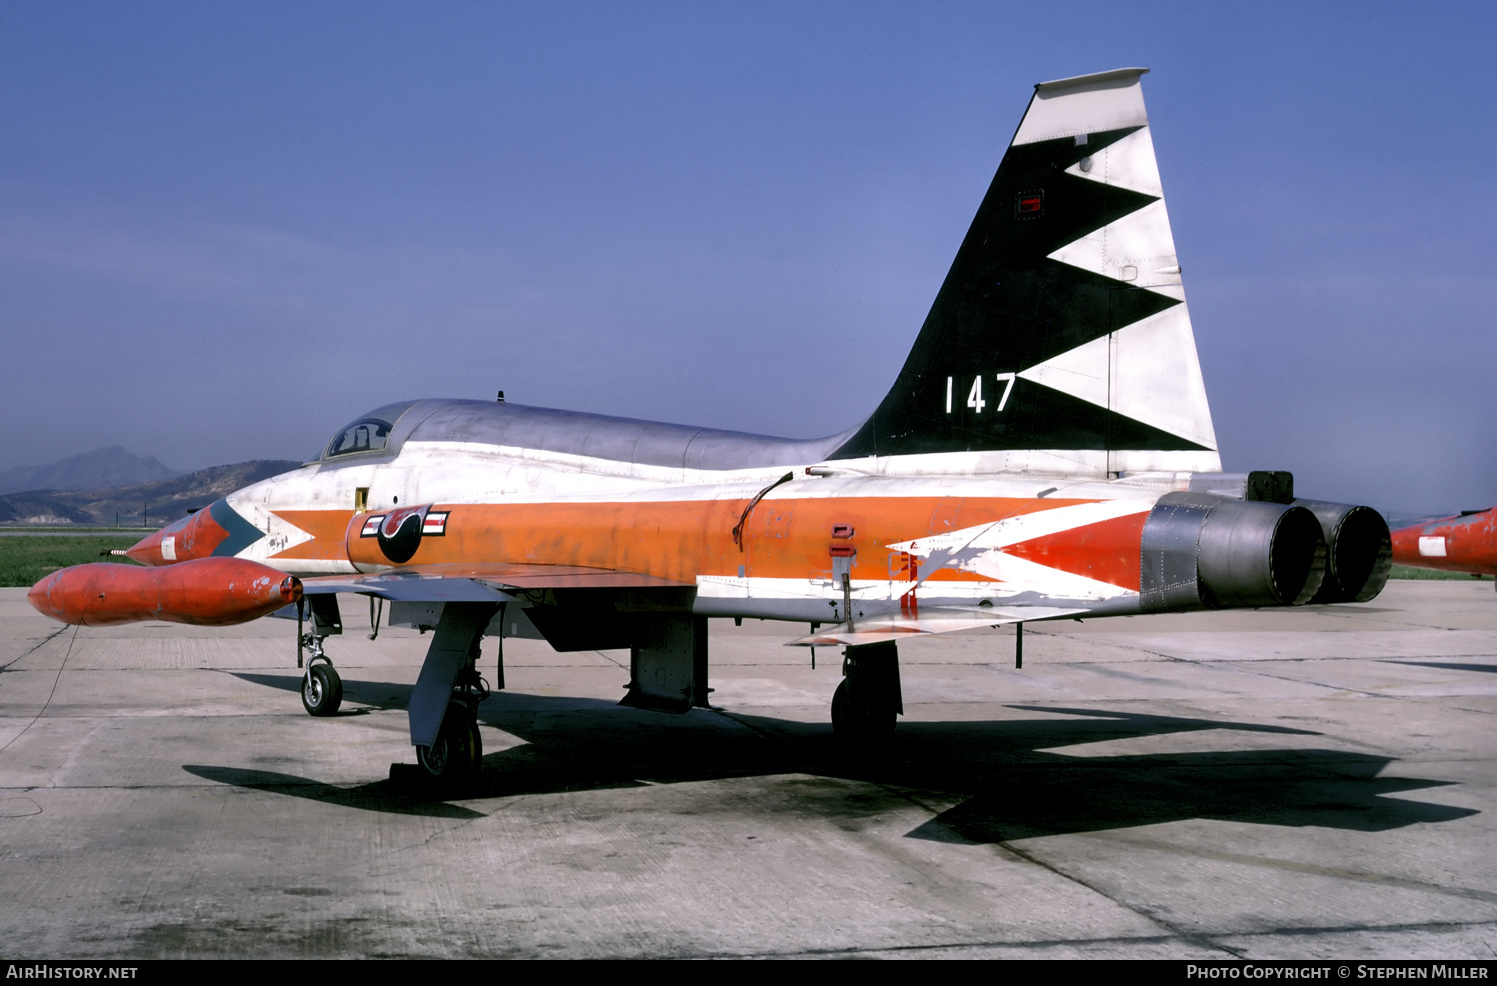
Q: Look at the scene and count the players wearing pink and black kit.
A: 0